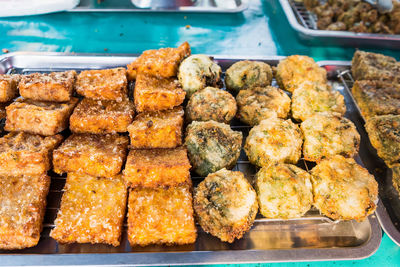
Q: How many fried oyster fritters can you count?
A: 12